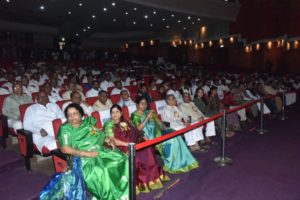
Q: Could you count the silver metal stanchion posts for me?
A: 4